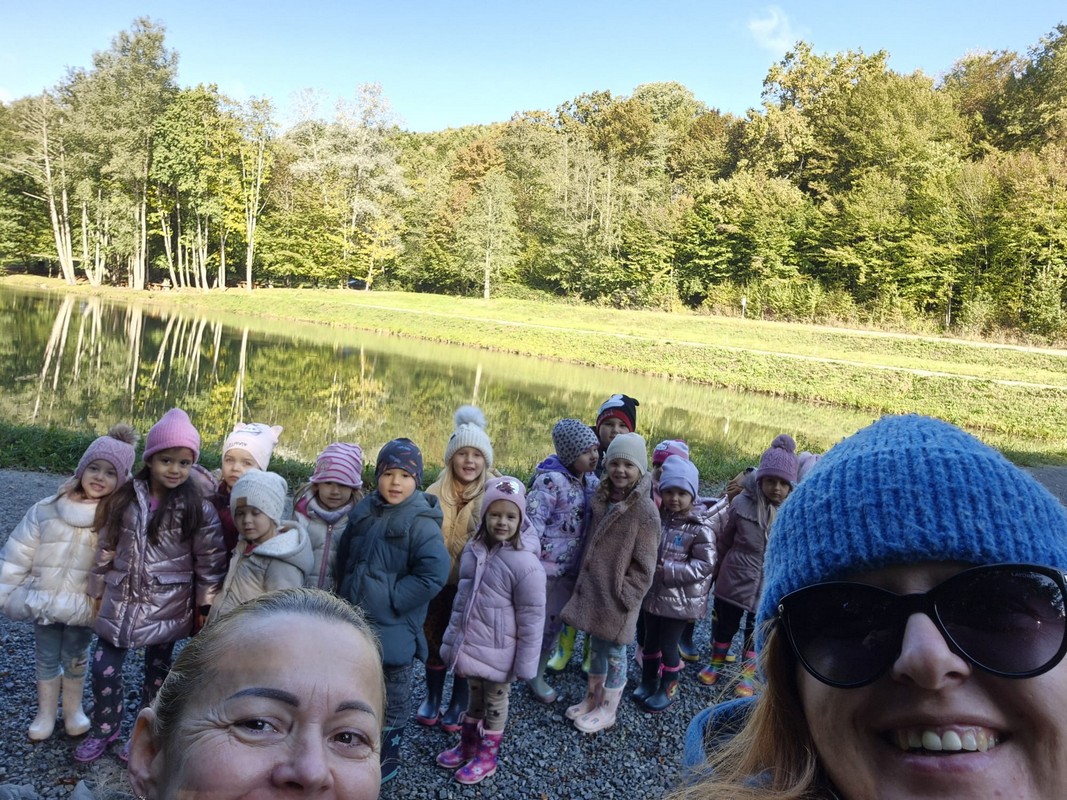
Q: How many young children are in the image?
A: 15